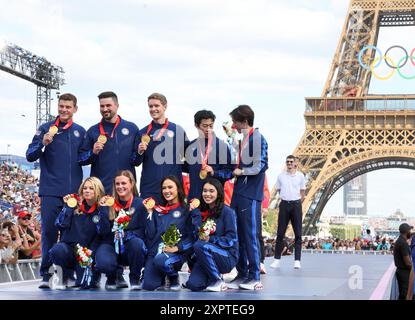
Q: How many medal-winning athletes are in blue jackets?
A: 9